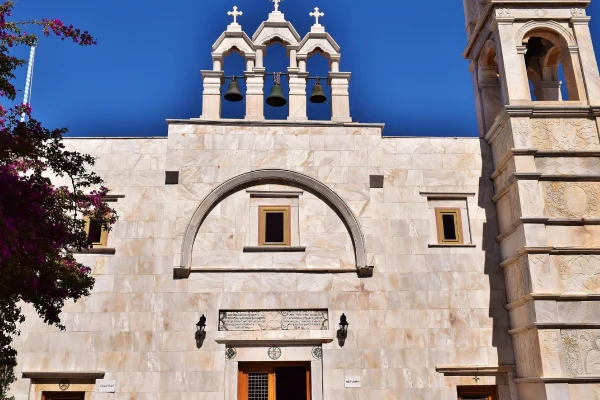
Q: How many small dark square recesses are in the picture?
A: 2